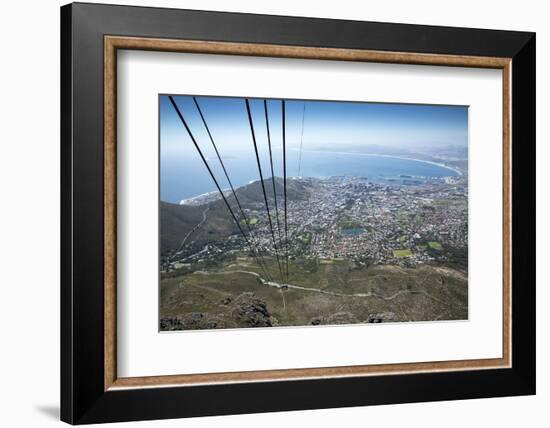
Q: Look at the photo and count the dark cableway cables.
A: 5